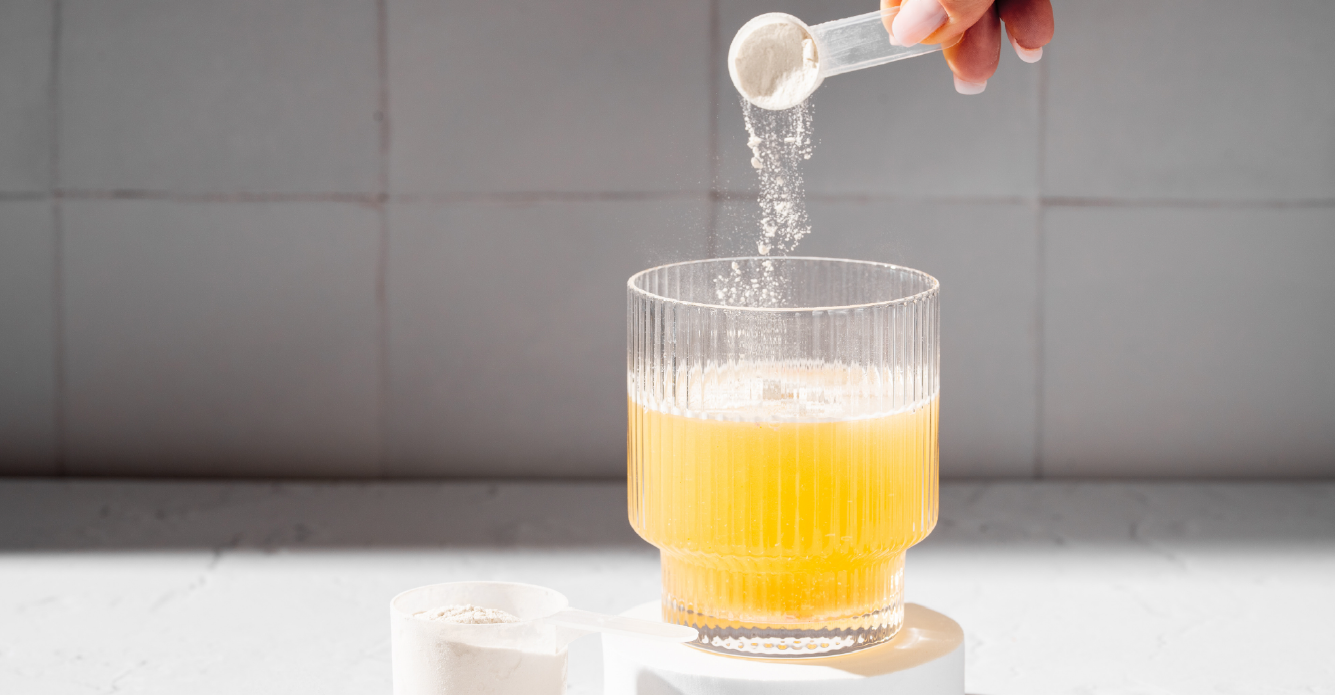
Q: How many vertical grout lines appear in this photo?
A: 4